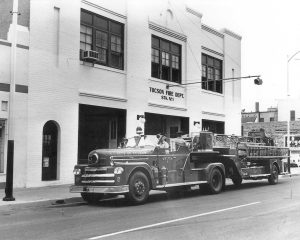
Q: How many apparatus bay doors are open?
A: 3